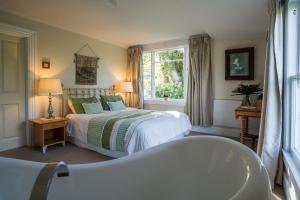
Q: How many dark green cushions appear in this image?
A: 2